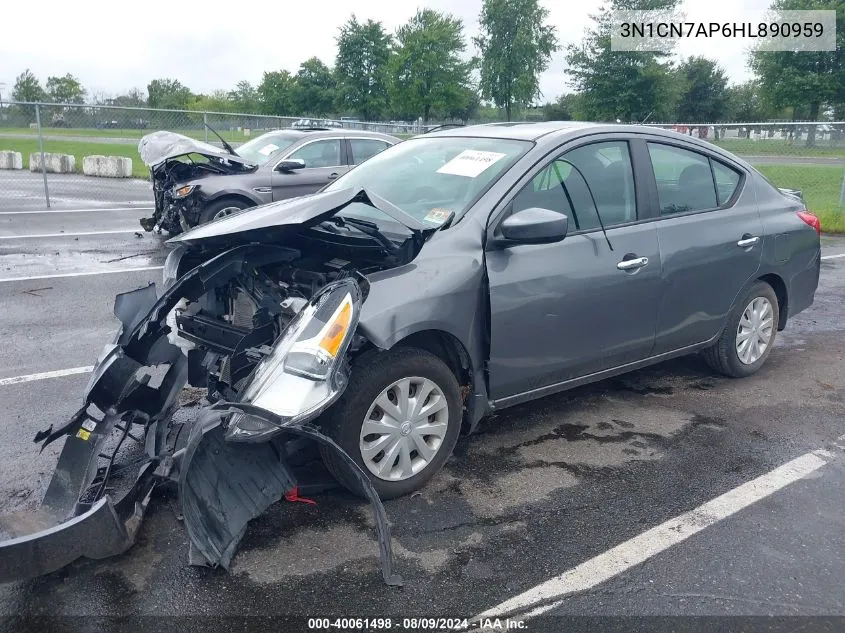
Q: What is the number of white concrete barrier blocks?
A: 3